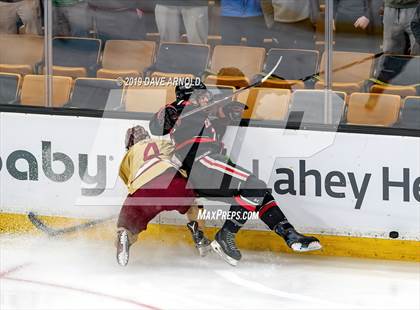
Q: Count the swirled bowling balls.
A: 0